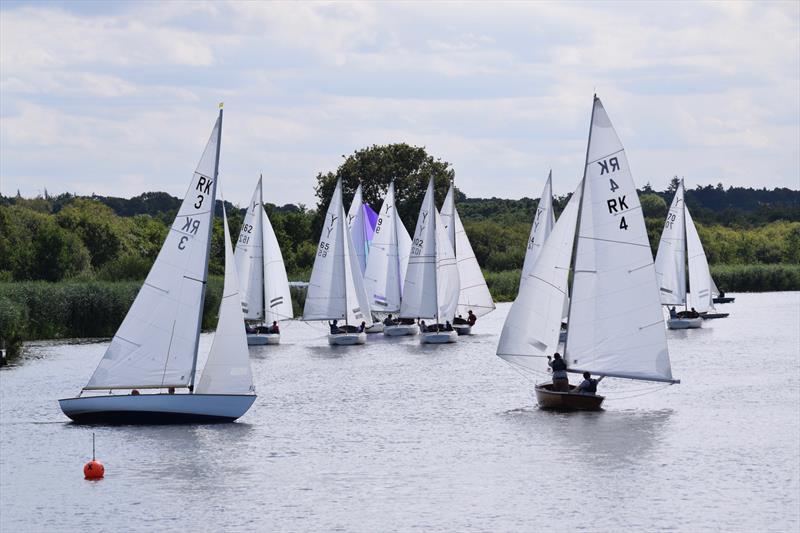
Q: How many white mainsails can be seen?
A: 10